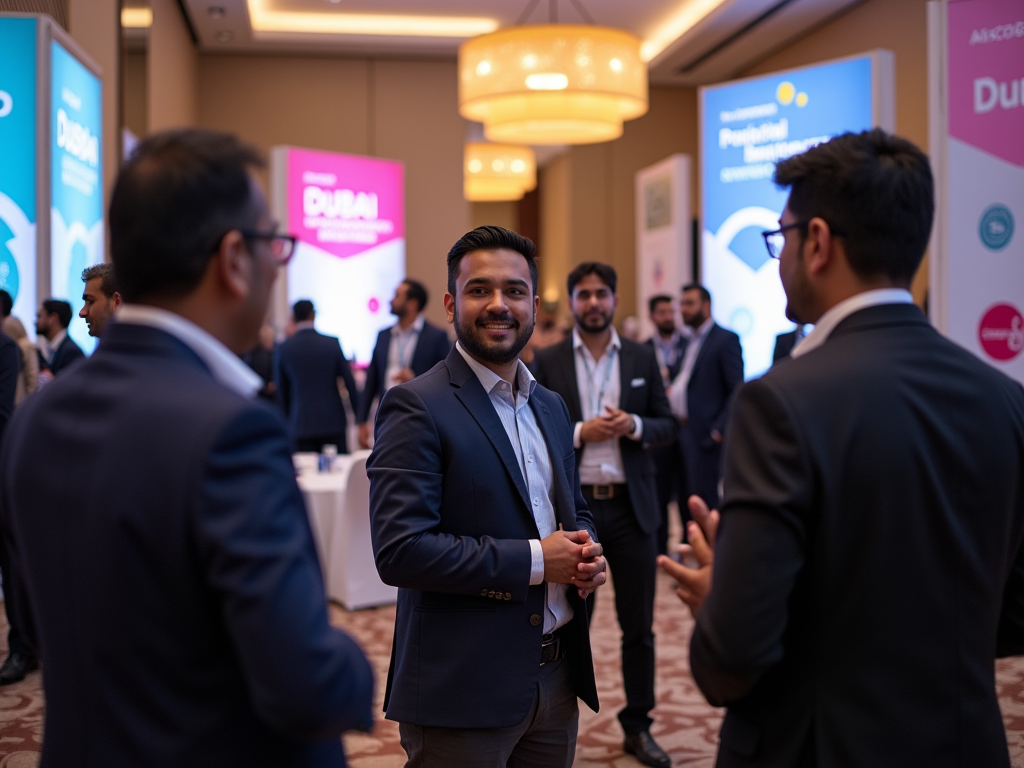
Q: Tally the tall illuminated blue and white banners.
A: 3